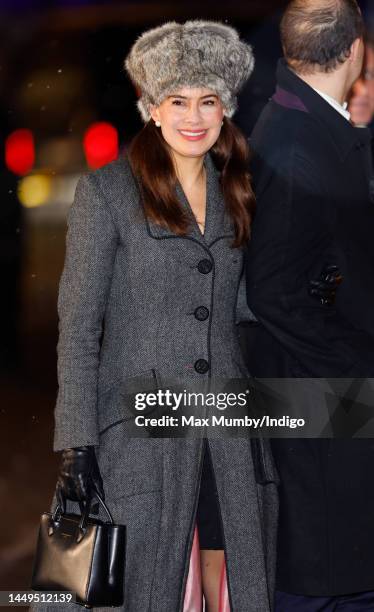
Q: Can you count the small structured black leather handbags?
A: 1